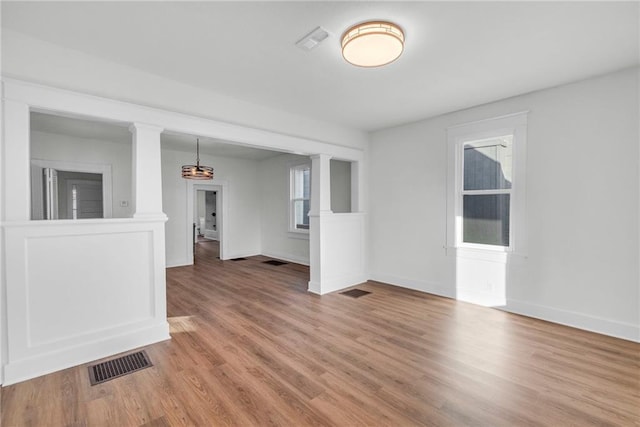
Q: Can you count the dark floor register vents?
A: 4